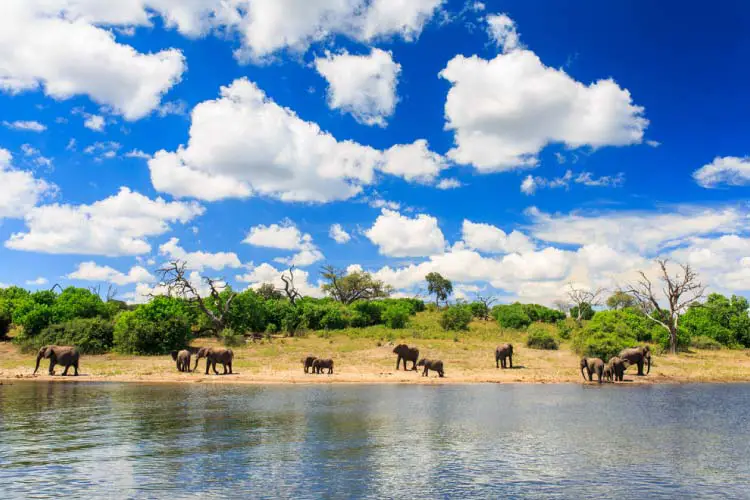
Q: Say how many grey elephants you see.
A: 12